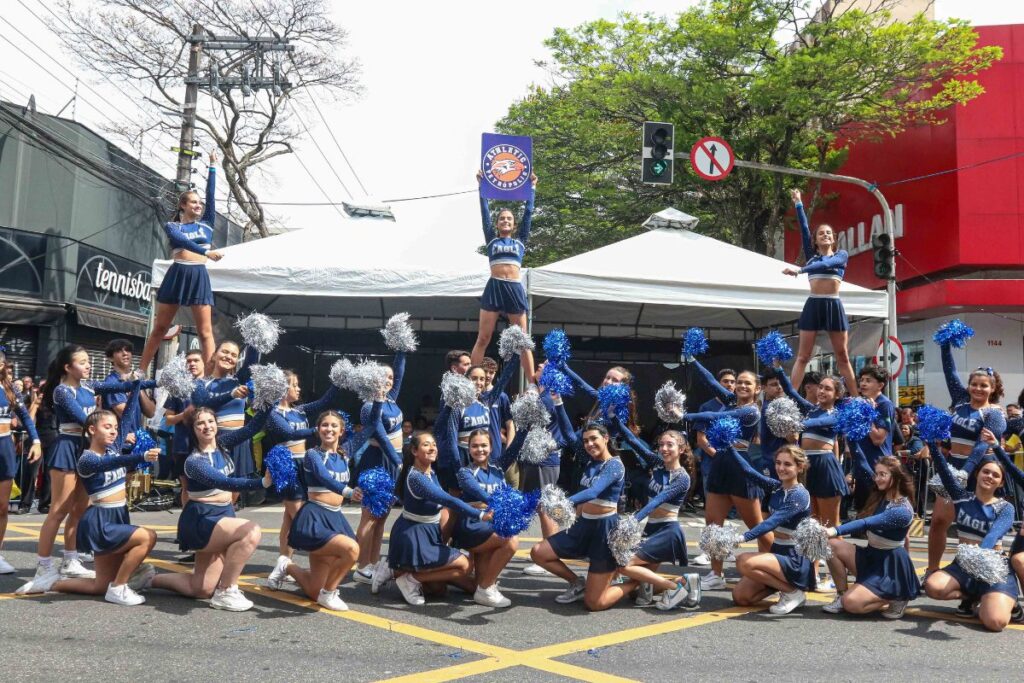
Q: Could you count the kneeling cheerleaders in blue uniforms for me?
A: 10